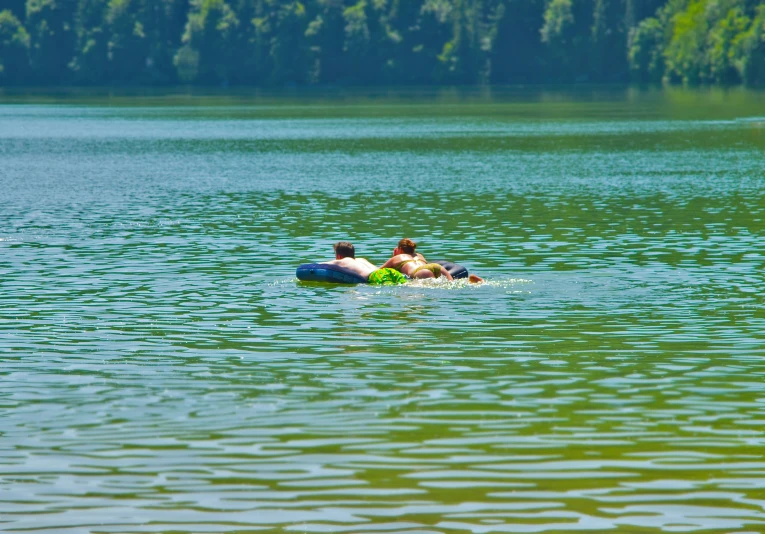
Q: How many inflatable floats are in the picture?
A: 1